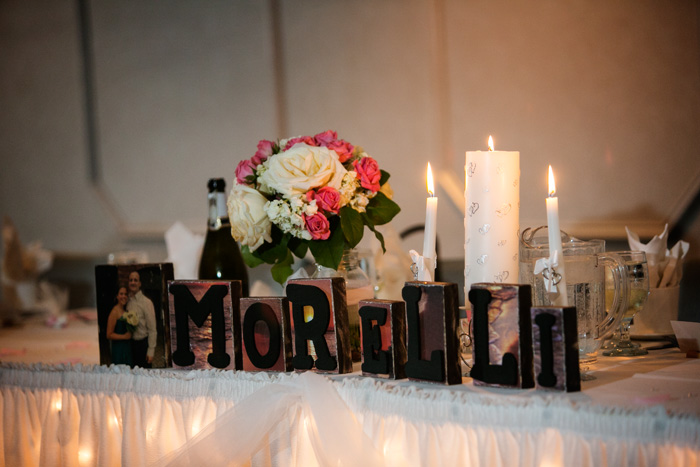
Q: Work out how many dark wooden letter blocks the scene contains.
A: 7